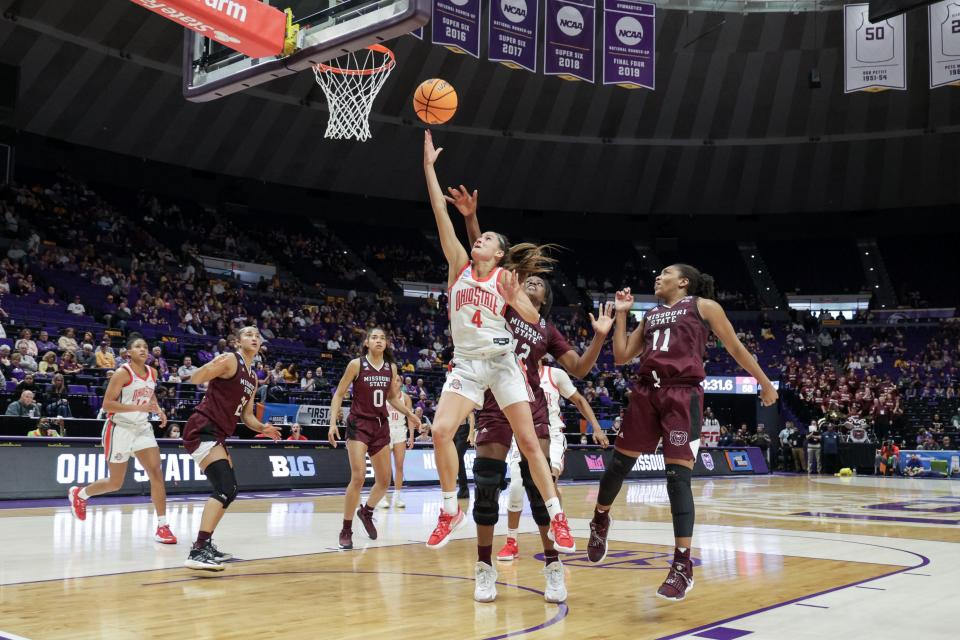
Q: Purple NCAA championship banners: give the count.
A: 4